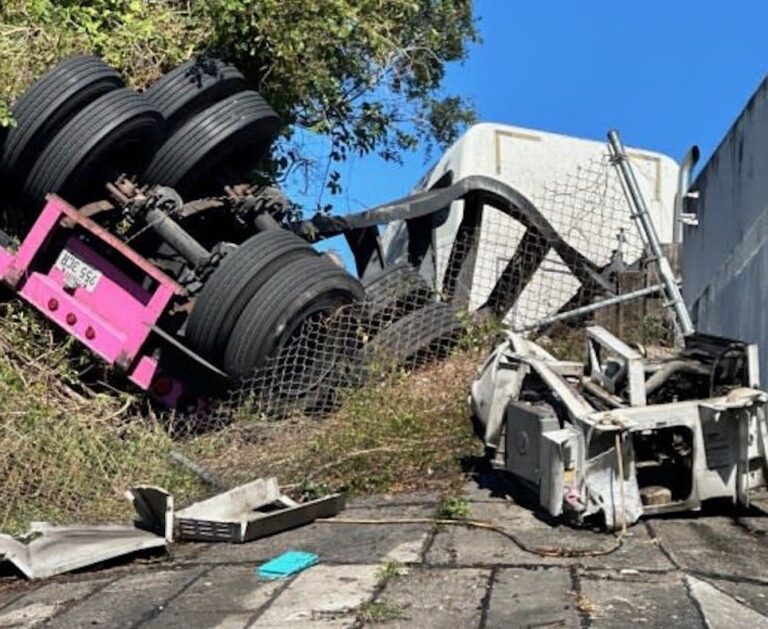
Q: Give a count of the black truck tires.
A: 8